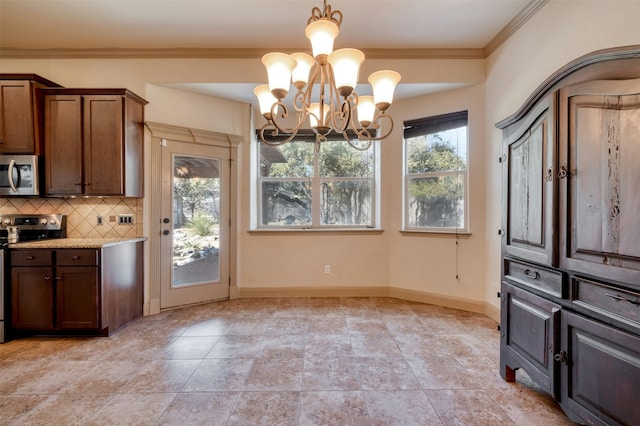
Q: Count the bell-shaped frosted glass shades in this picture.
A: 8